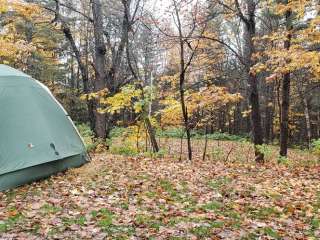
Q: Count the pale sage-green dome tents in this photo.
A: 1